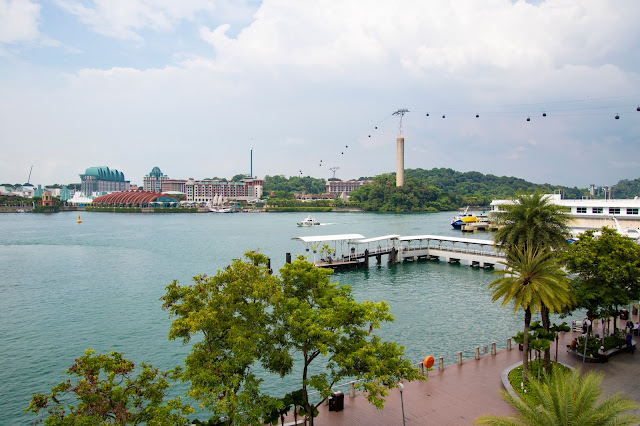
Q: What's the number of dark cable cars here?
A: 15